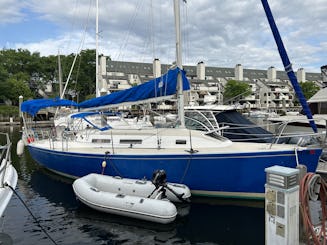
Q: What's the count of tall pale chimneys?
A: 6